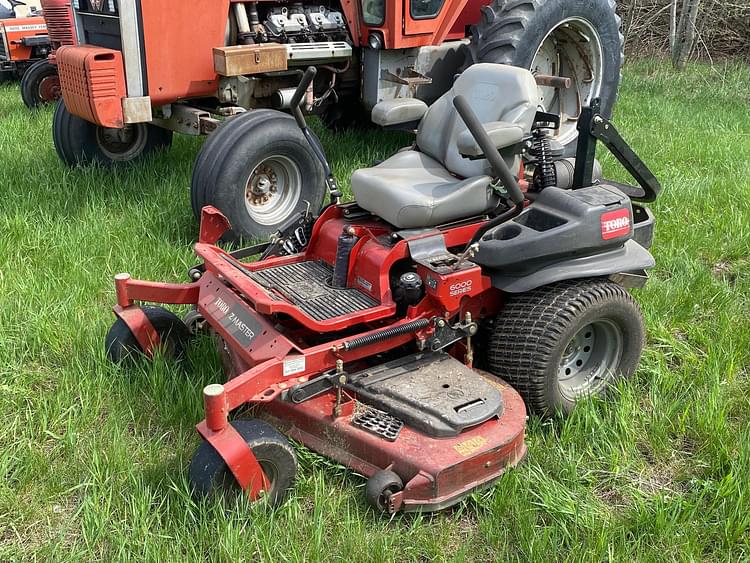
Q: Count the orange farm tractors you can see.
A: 2